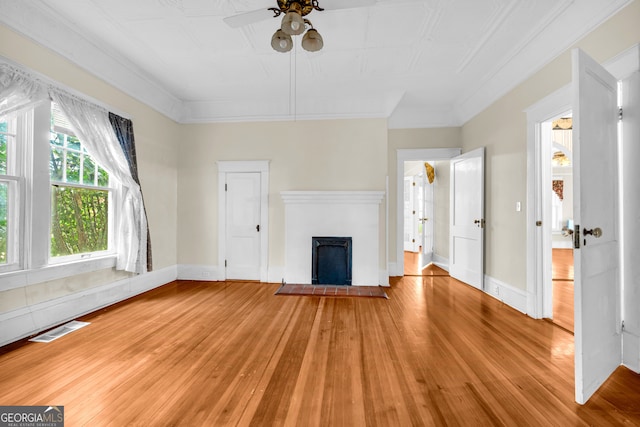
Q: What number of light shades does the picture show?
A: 3